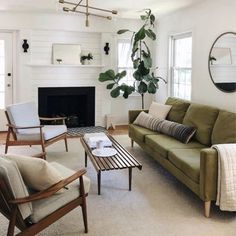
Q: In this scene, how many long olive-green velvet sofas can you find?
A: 1